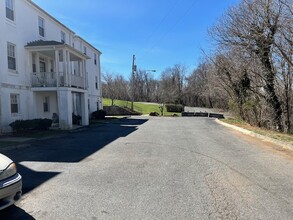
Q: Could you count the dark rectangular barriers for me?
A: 3